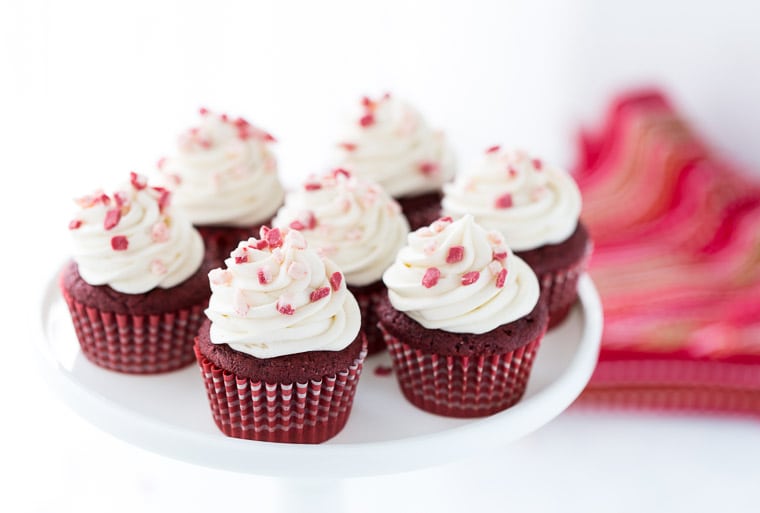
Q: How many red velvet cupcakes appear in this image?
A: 7